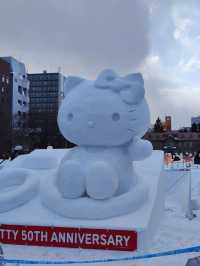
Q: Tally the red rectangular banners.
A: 1